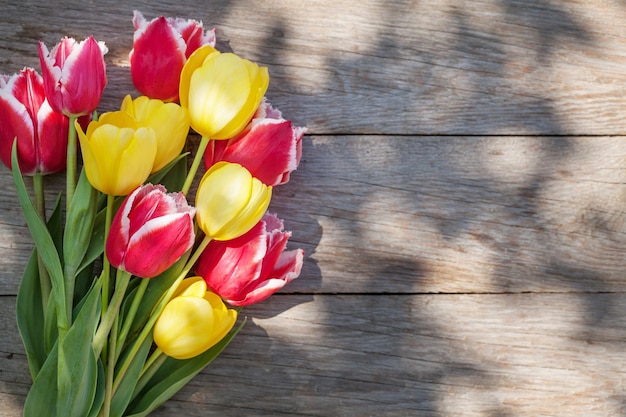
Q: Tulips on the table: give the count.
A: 11